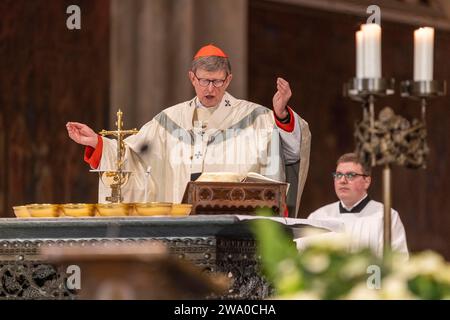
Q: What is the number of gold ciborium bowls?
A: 6